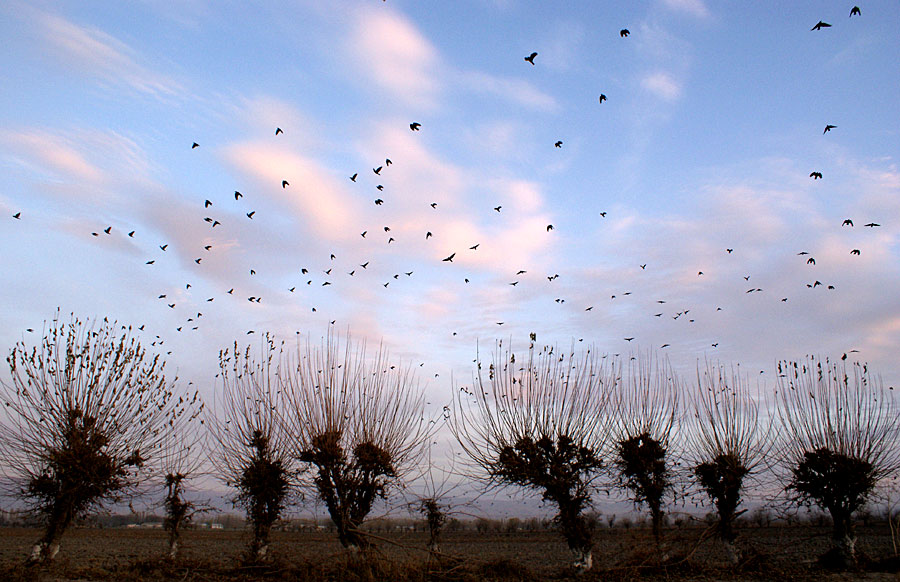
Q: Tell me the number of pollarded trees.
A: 9